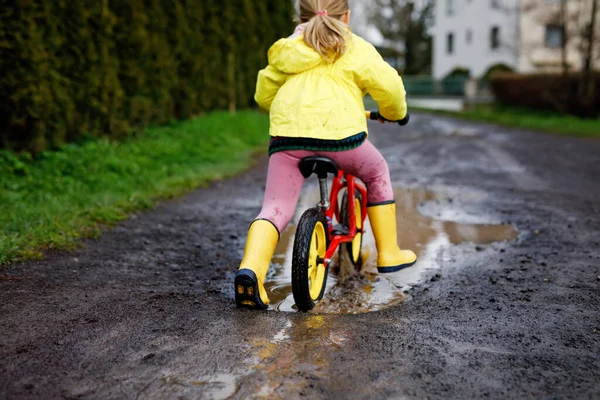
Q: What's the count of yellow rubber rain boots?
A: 2